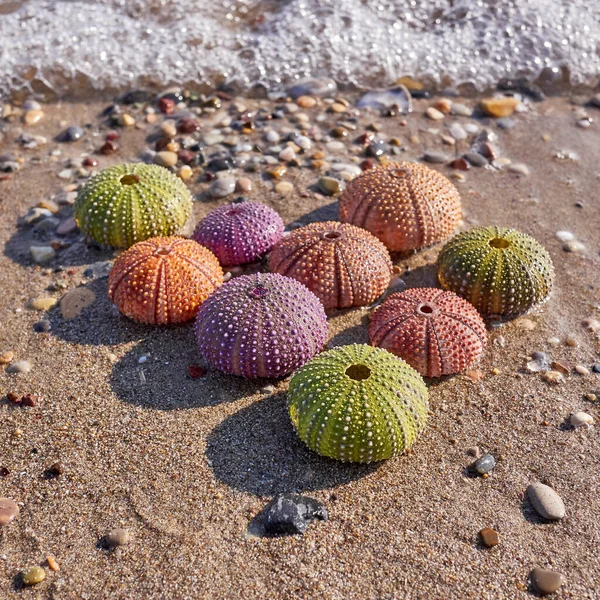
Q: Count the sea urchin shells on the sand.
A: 9